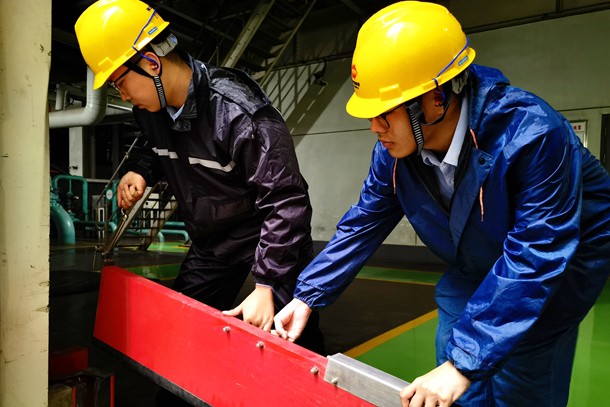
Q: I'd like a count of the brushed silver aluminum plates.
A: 1